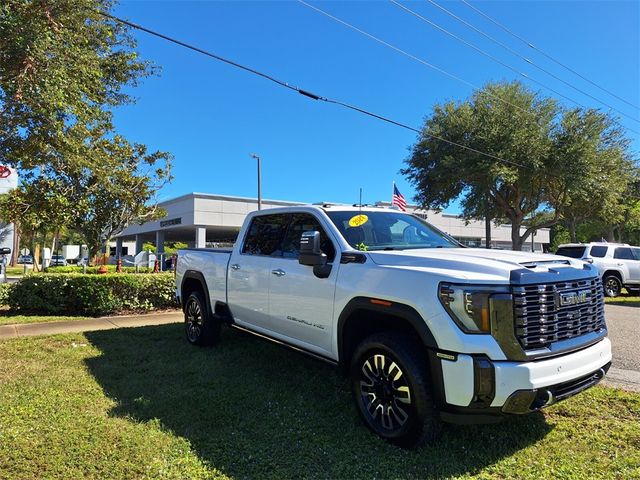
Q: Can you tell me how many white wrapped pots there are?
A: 0